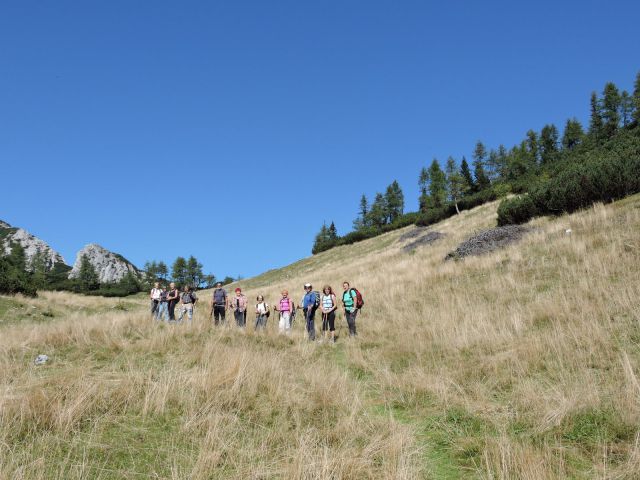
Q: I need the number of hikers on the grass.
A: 11